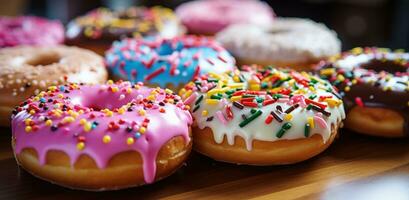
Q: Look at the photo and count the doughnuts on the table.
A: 9